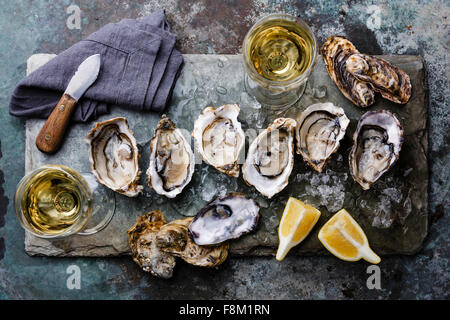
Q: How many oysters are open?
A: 6